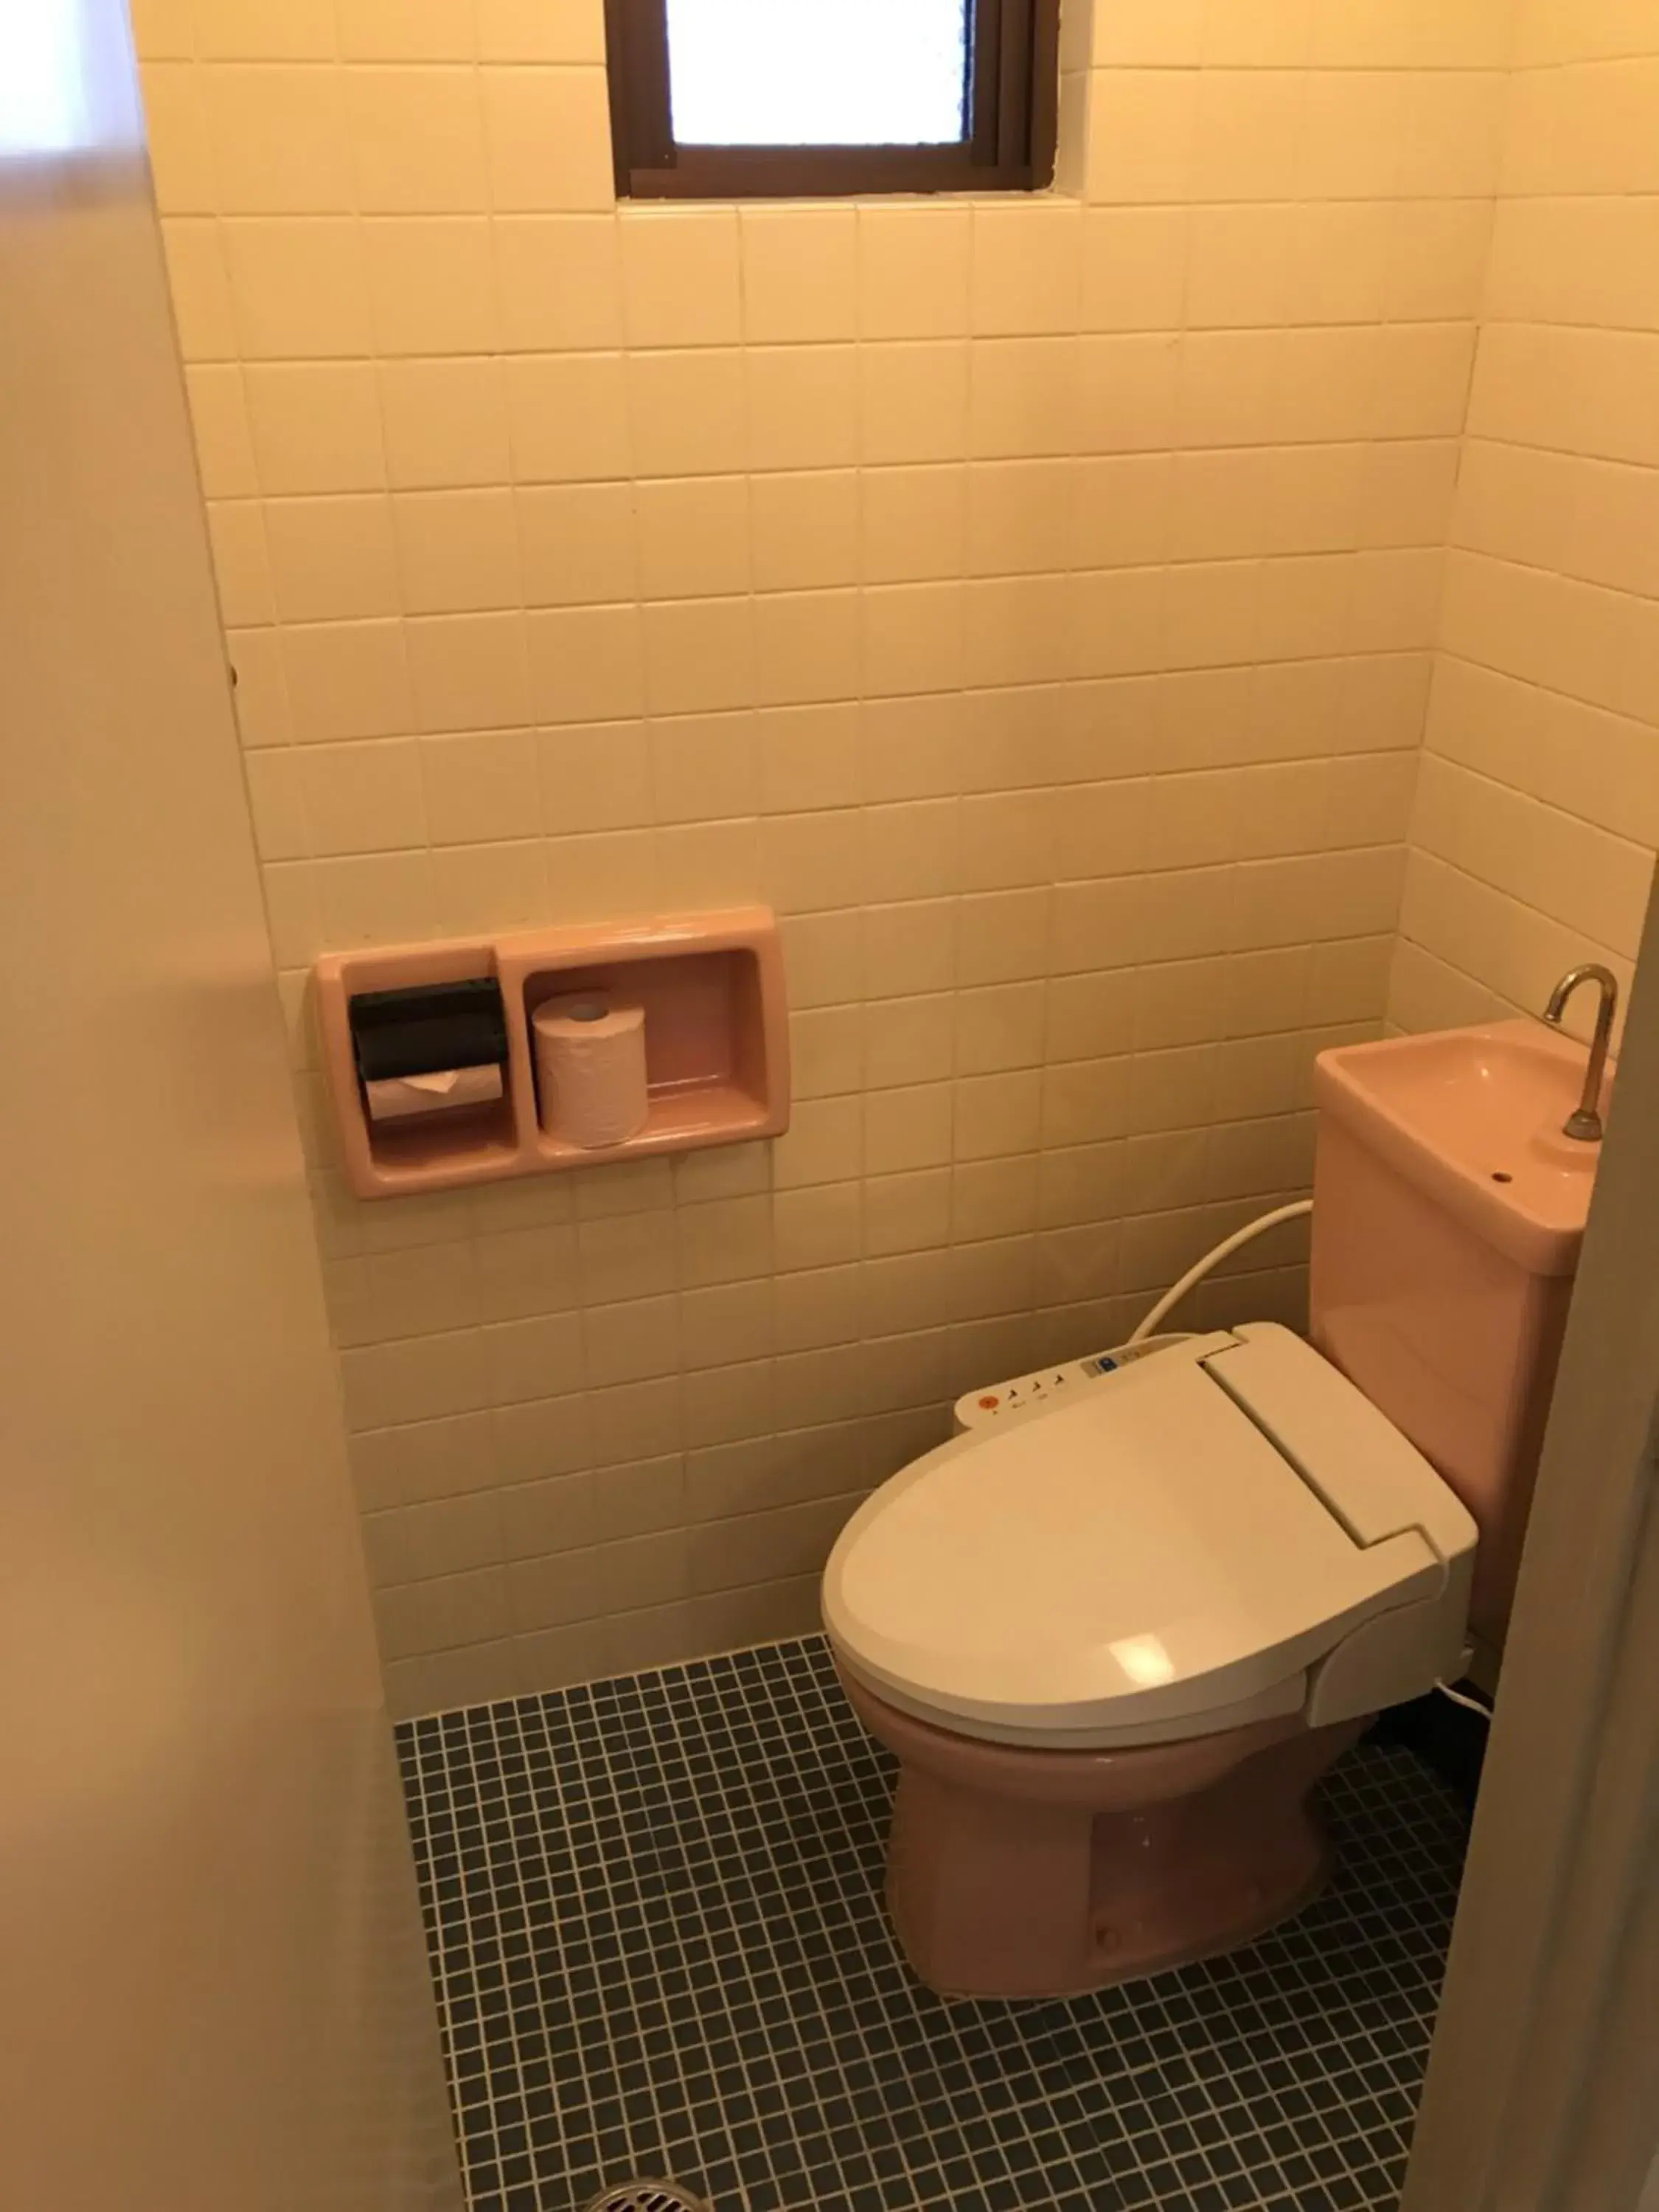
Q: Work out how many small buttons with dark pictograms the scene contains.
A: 3